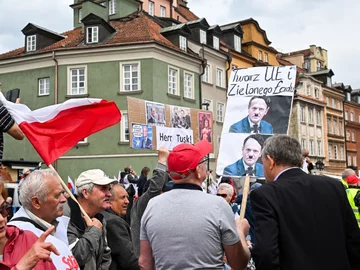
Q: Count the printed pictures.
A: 6